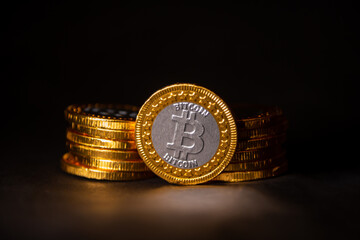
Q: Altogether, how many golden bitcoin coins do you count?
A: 13